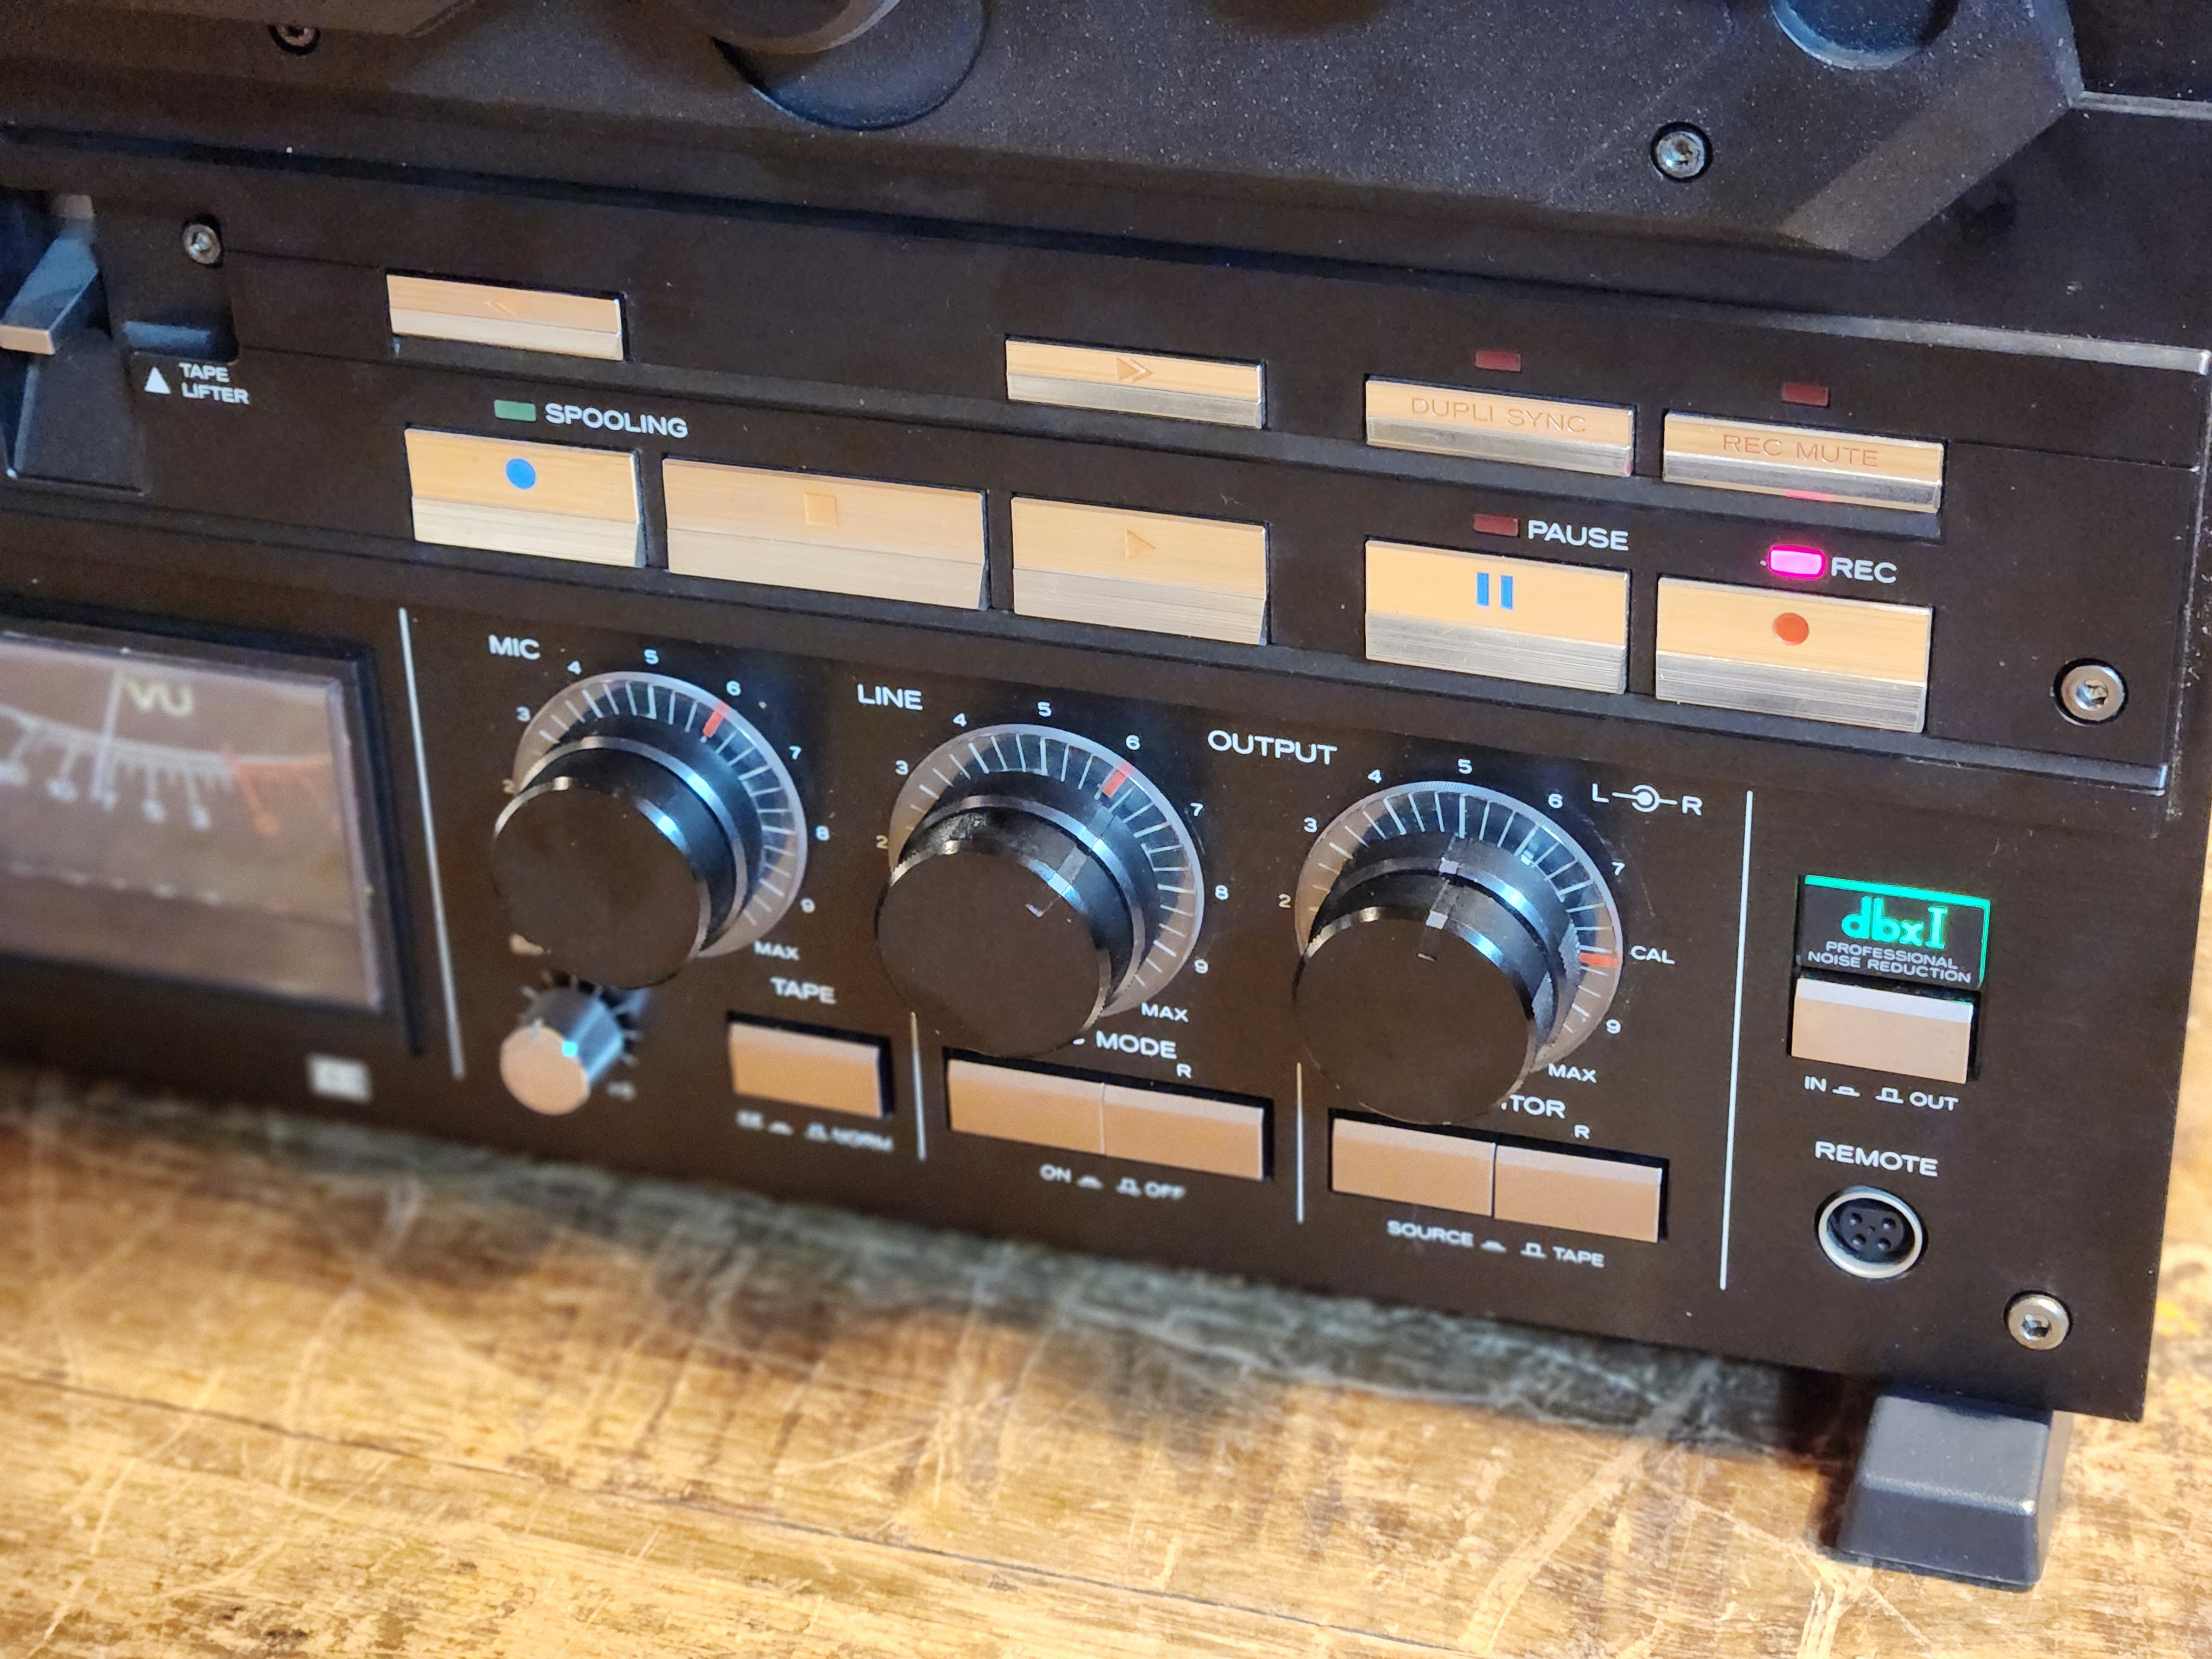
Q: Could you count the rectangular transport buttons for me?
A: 9